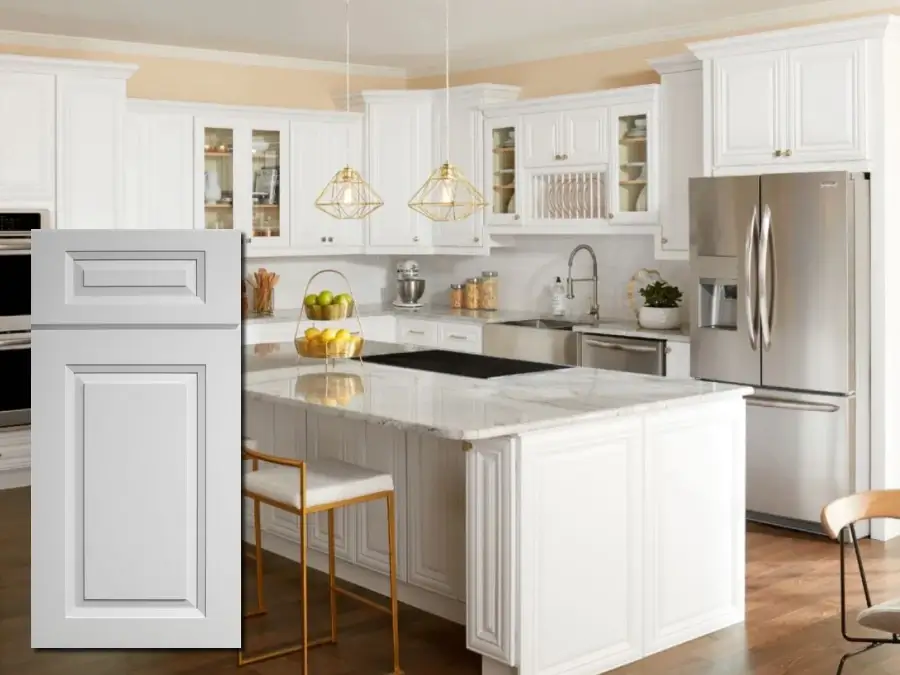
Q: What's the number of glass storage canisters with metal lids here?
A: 3